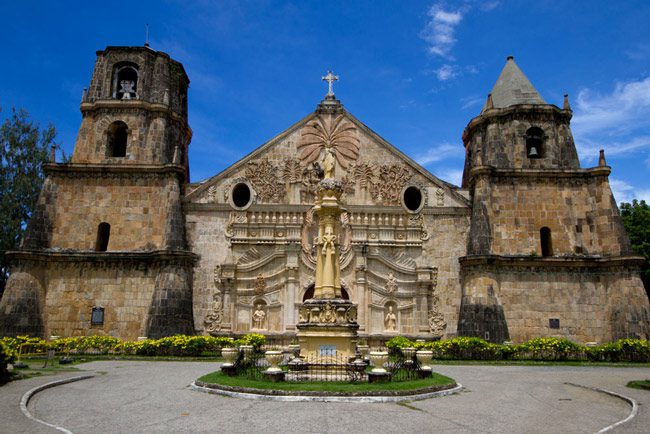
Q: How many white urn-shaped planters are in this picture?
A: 8